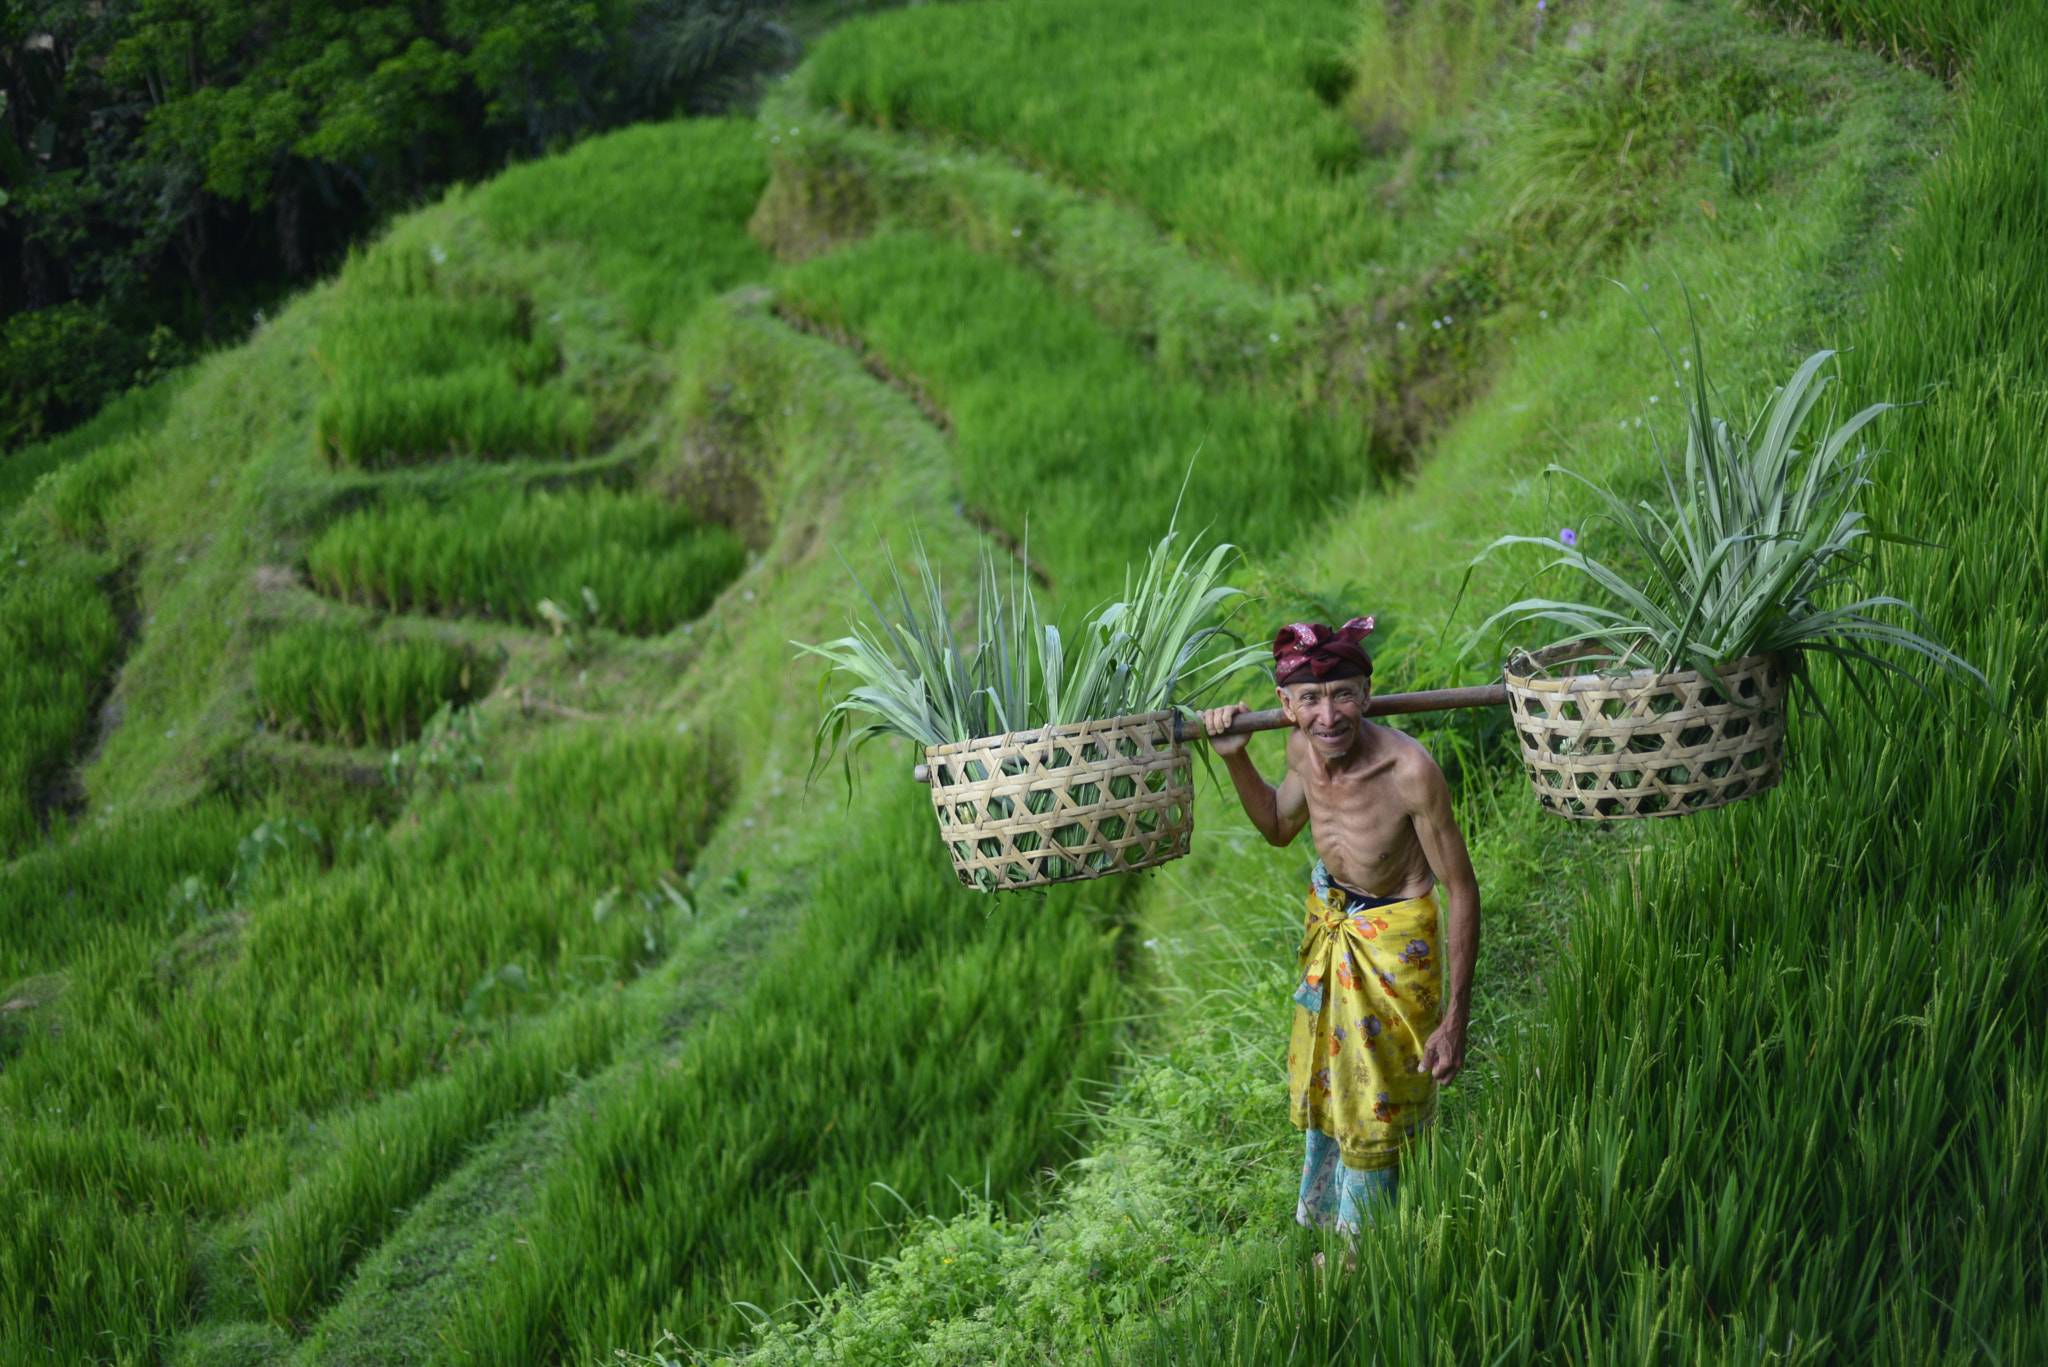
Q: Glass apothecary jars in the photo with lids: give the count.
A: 0